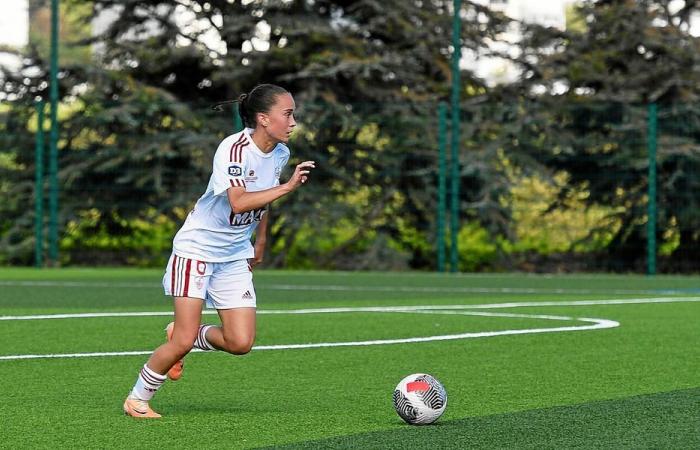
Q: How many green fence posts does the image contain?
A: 6